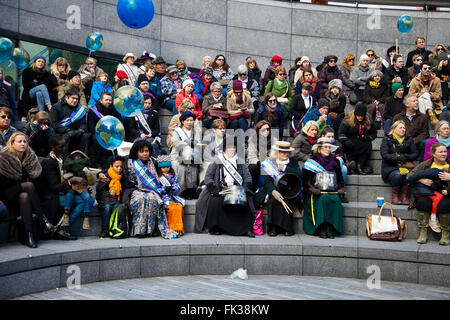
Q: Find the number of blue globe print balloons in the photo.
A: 7